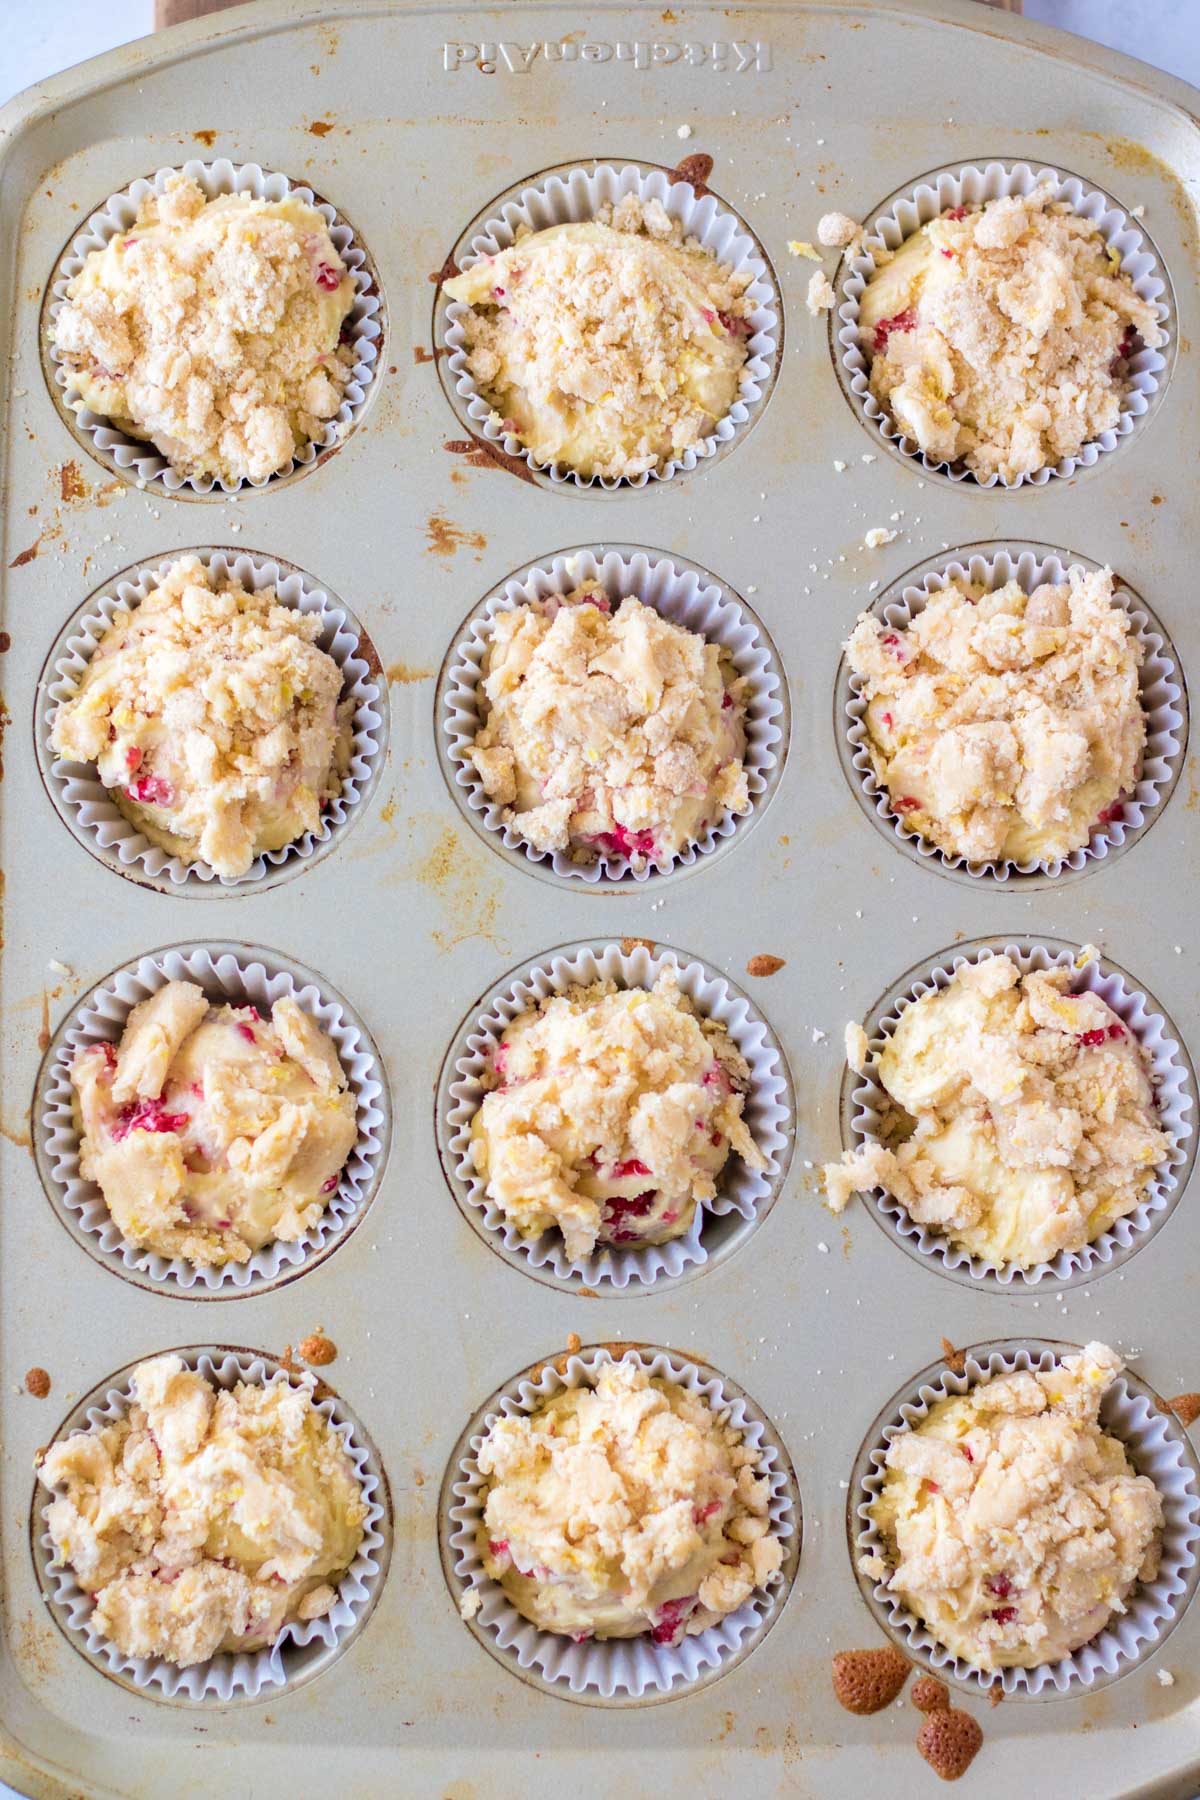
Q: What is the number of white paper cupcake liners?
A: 12